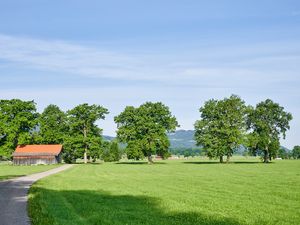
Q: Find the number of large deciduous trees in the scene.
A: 6